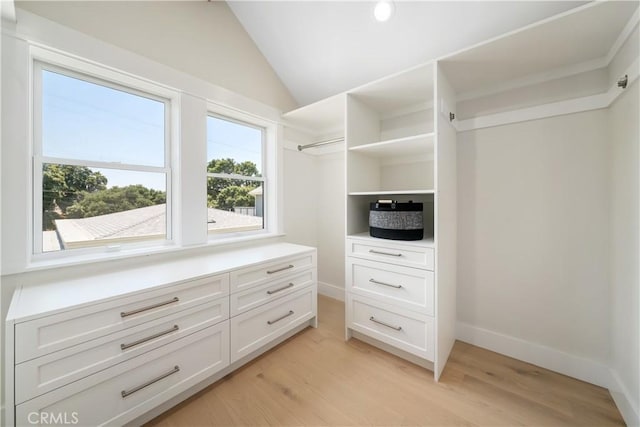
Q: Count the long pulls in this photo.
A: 9